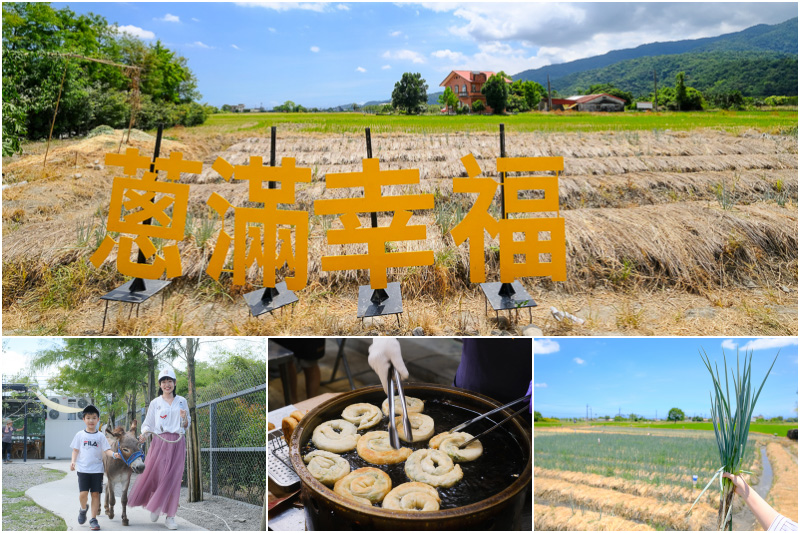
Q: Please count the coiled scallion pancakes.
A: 10